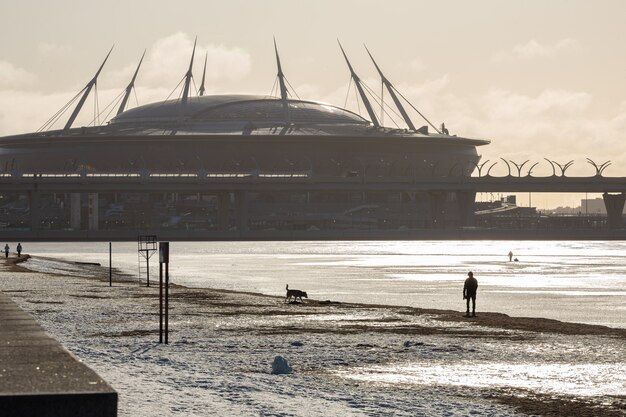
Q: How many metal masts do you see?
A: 7